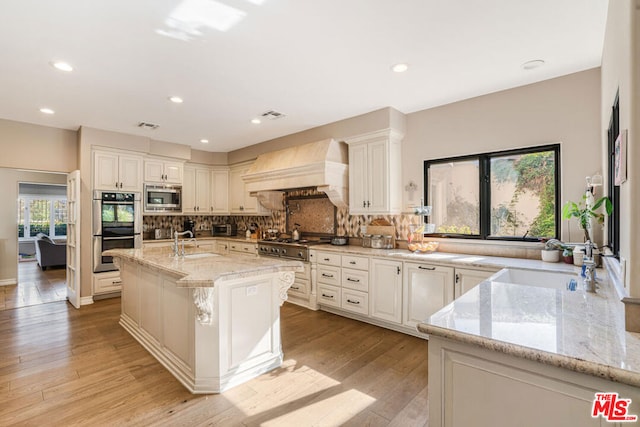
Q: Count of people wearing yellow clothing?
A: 0